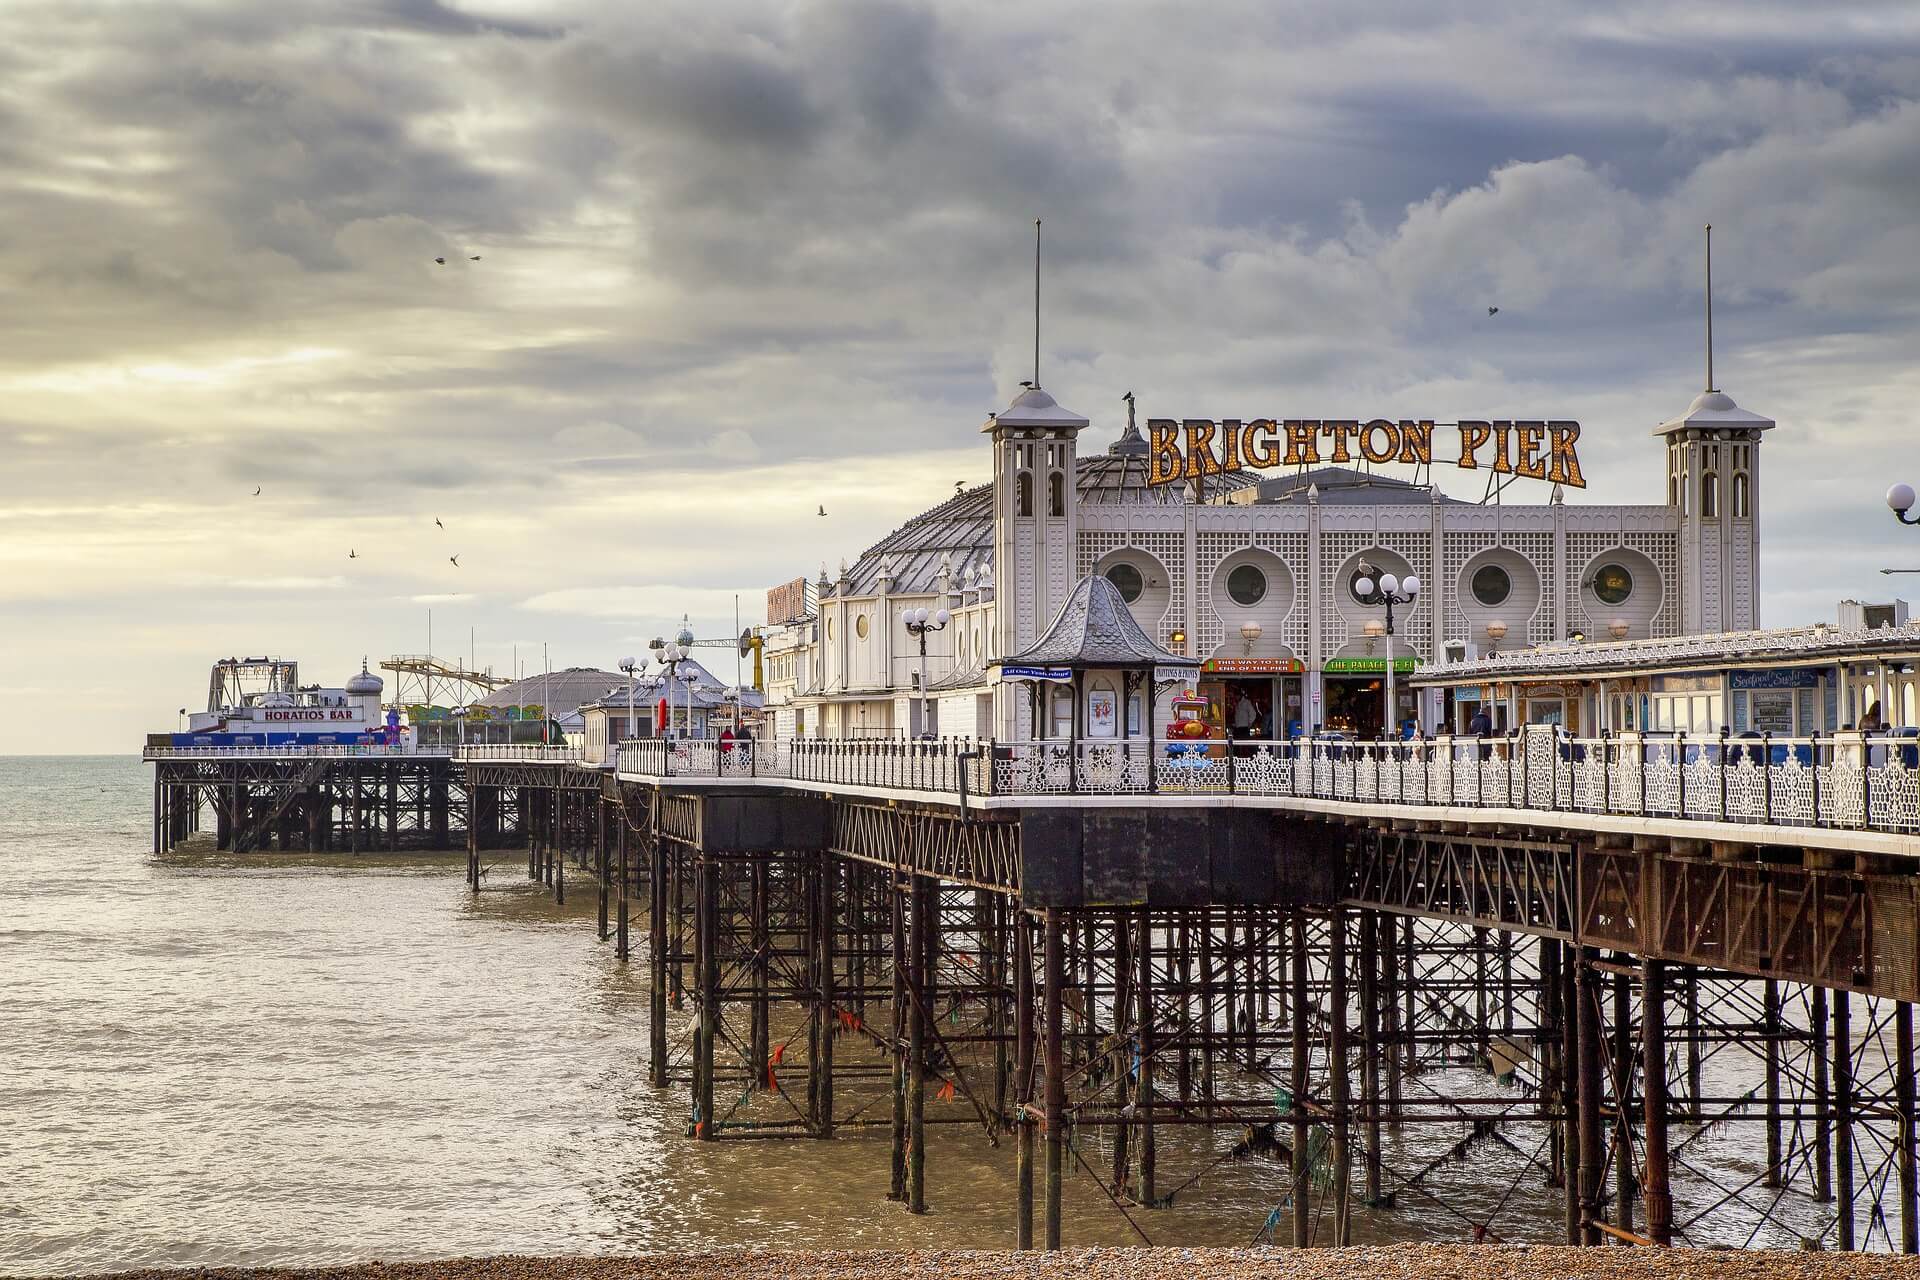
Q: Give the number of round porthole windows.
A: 5